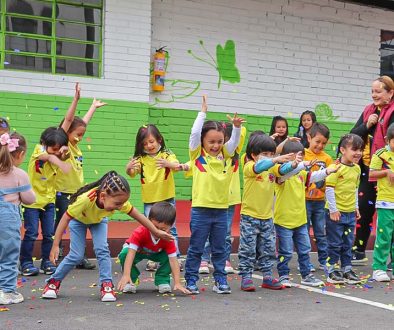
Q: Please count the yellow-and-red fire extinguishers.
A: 1